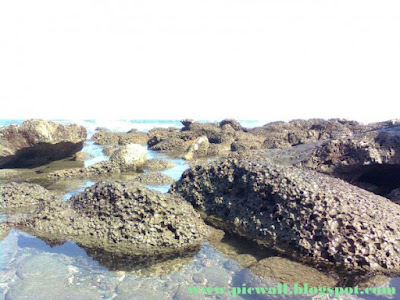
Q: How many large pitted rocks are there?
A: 2